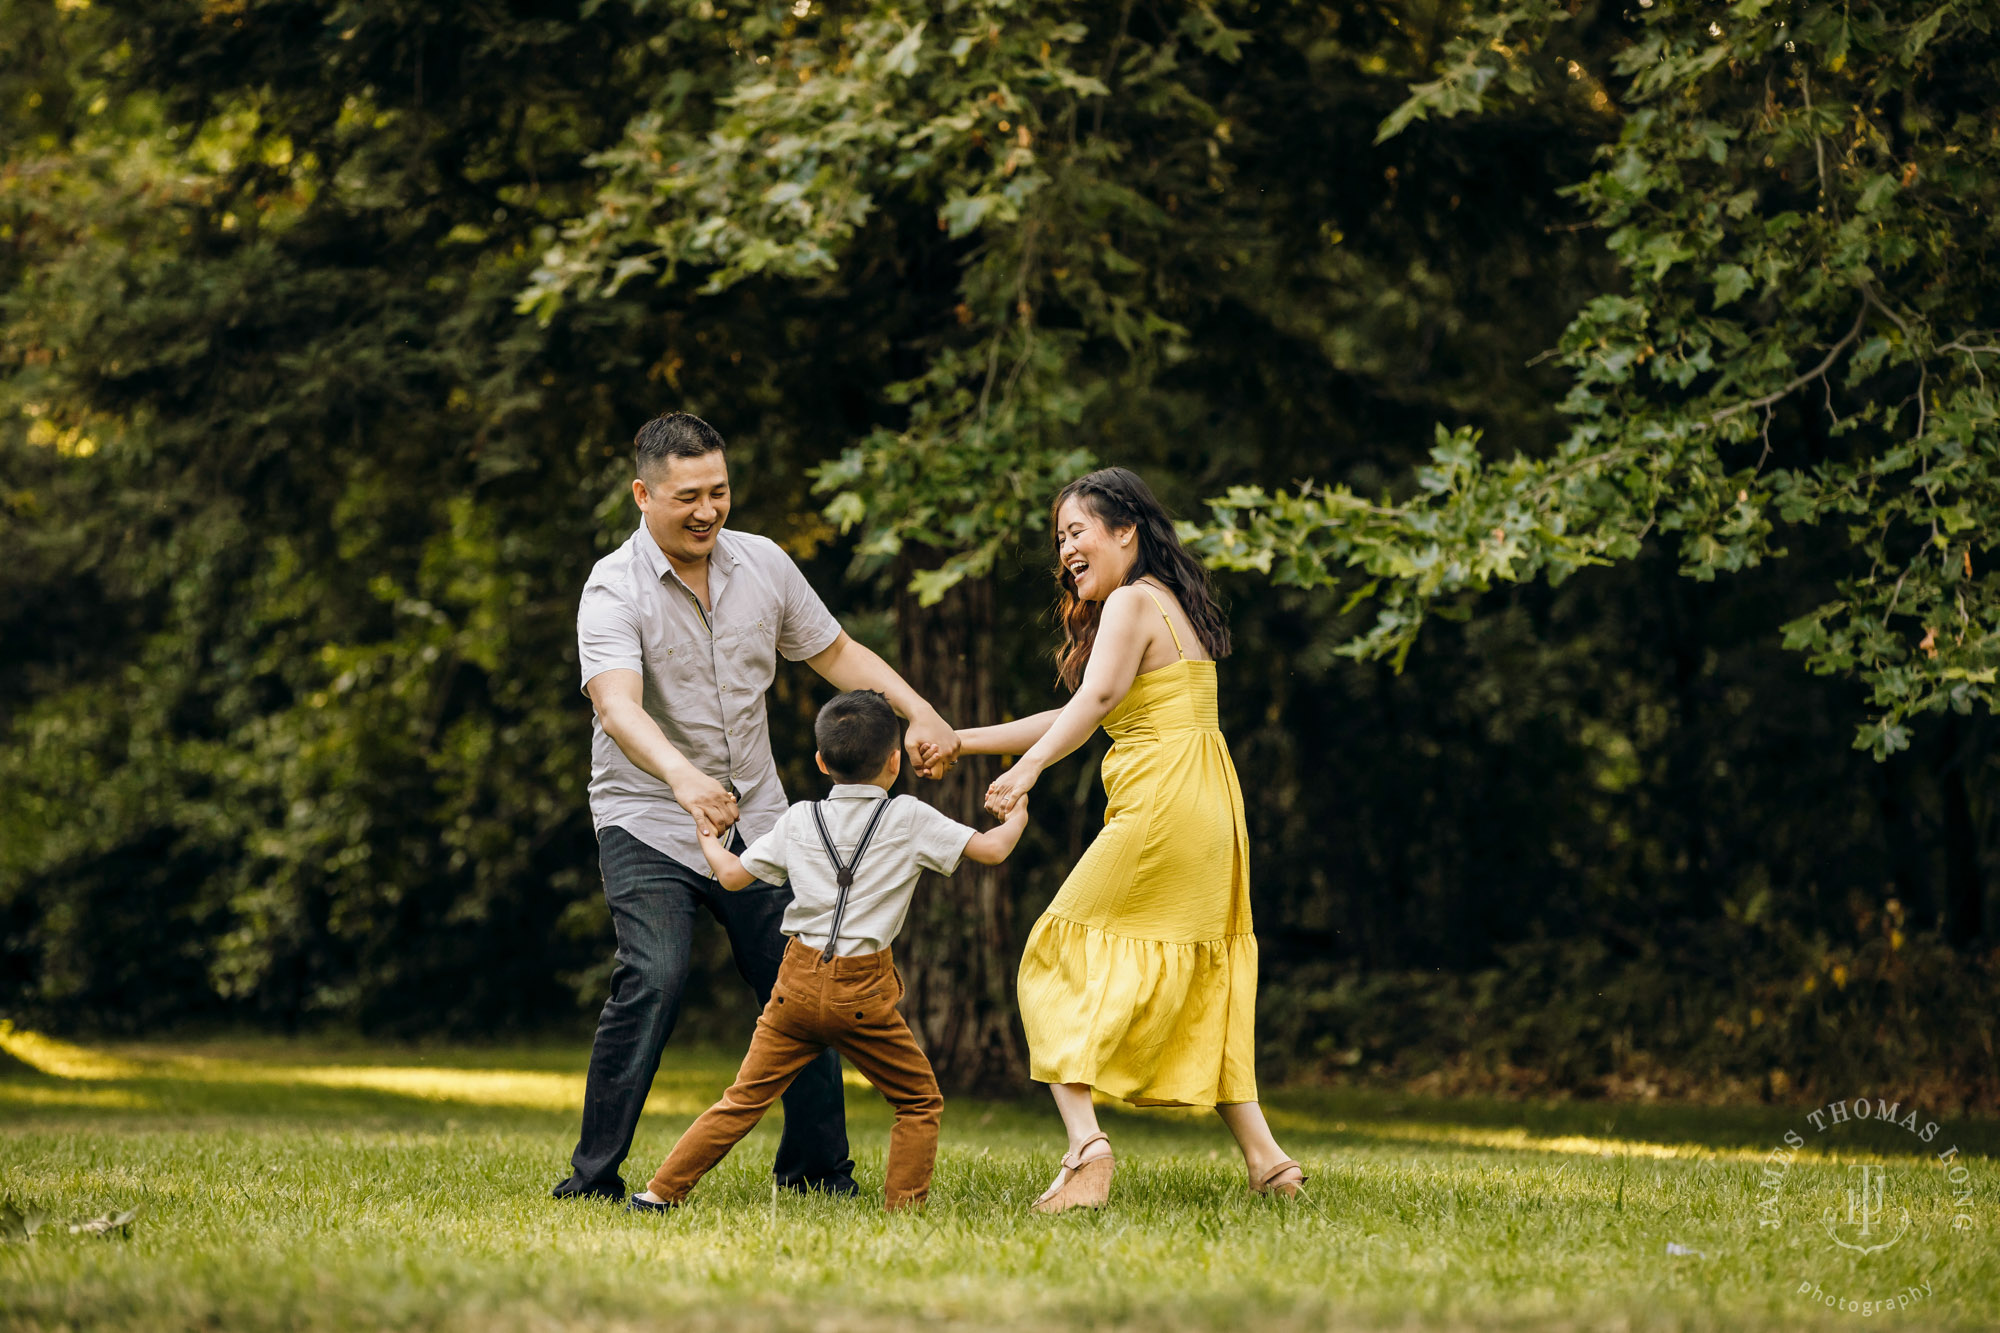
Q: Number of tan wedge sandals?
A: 2